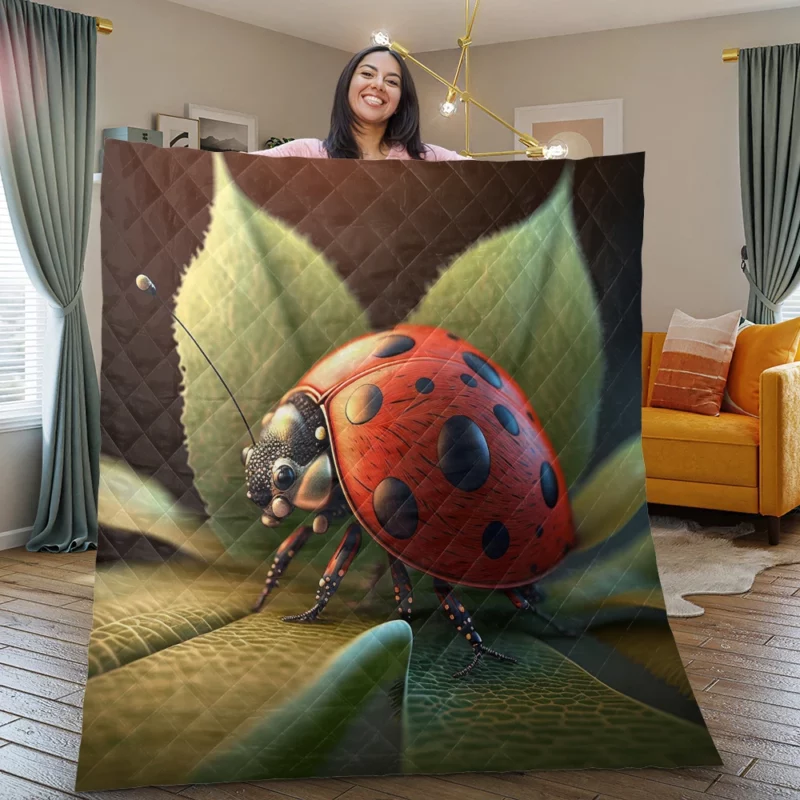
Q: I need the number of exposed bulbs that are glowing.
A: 3